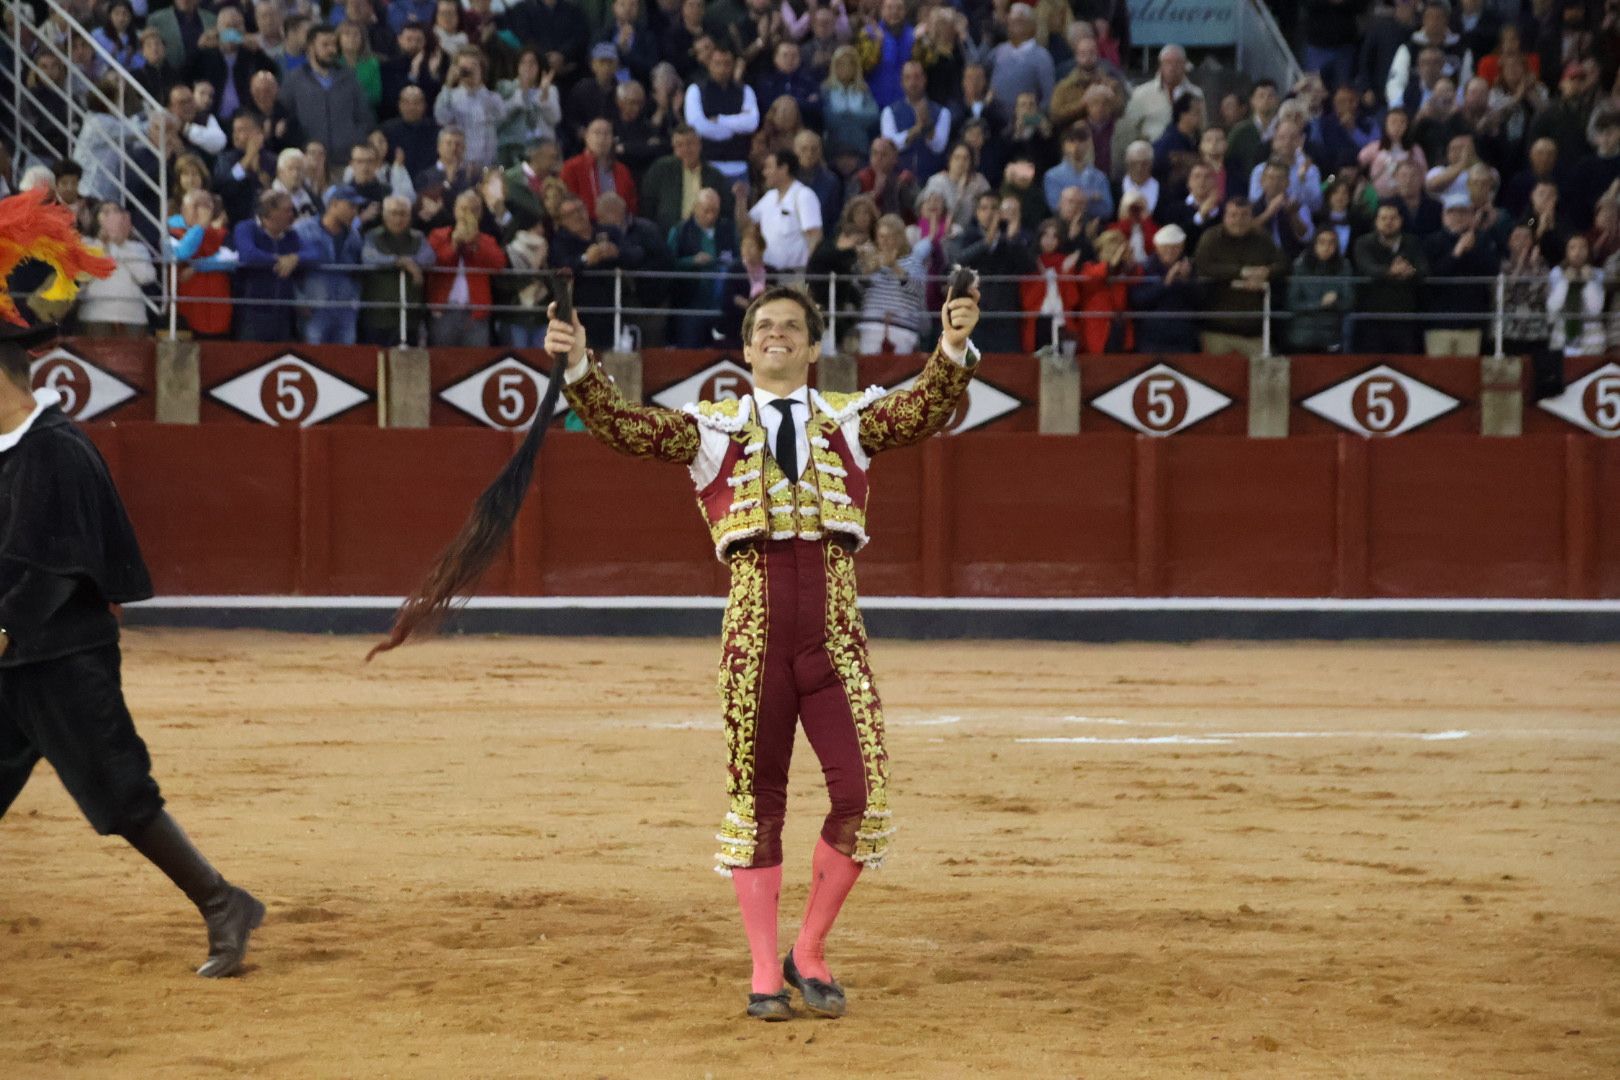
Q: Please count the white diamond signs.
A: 8